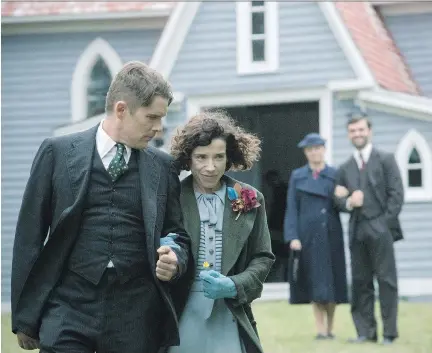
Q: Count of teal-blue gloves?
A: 2